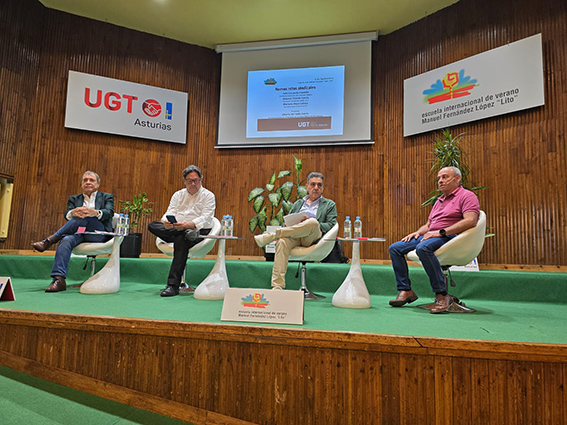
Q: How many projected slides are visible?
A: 1